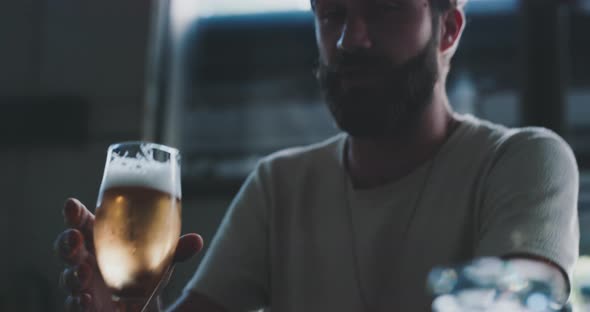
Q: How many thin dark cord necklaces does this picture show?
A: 1